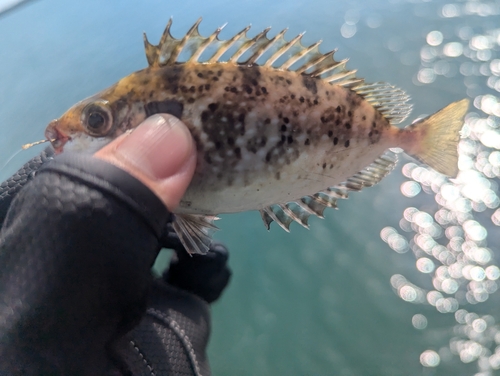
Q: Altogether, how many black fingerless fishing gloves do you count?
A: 1